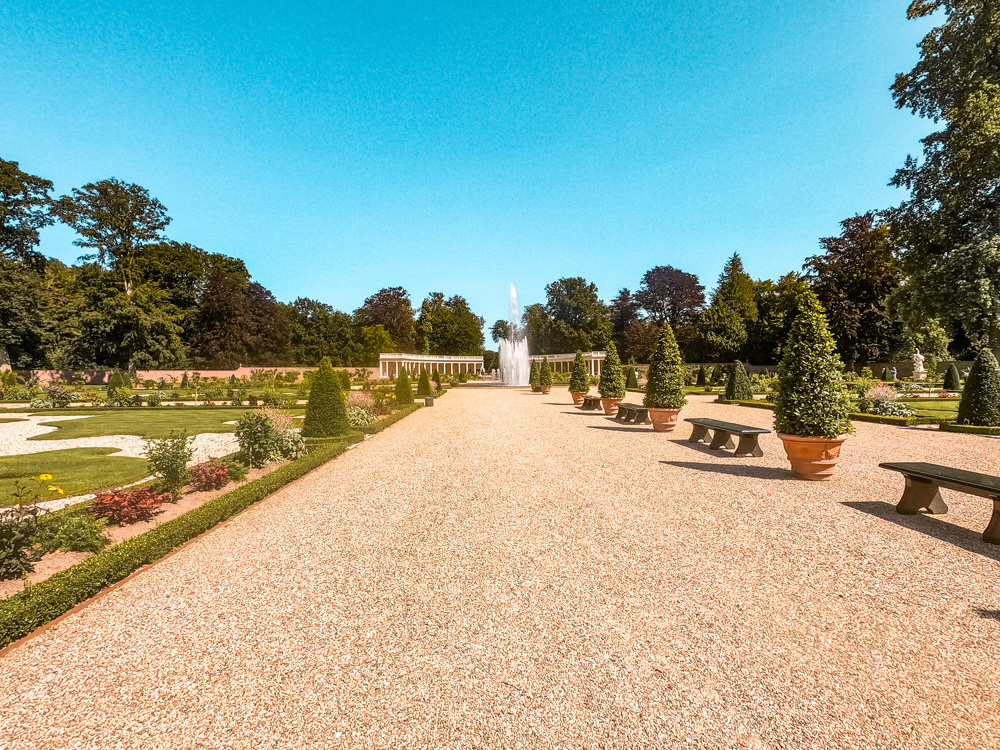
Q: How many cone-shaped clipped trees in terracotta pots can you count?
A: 6